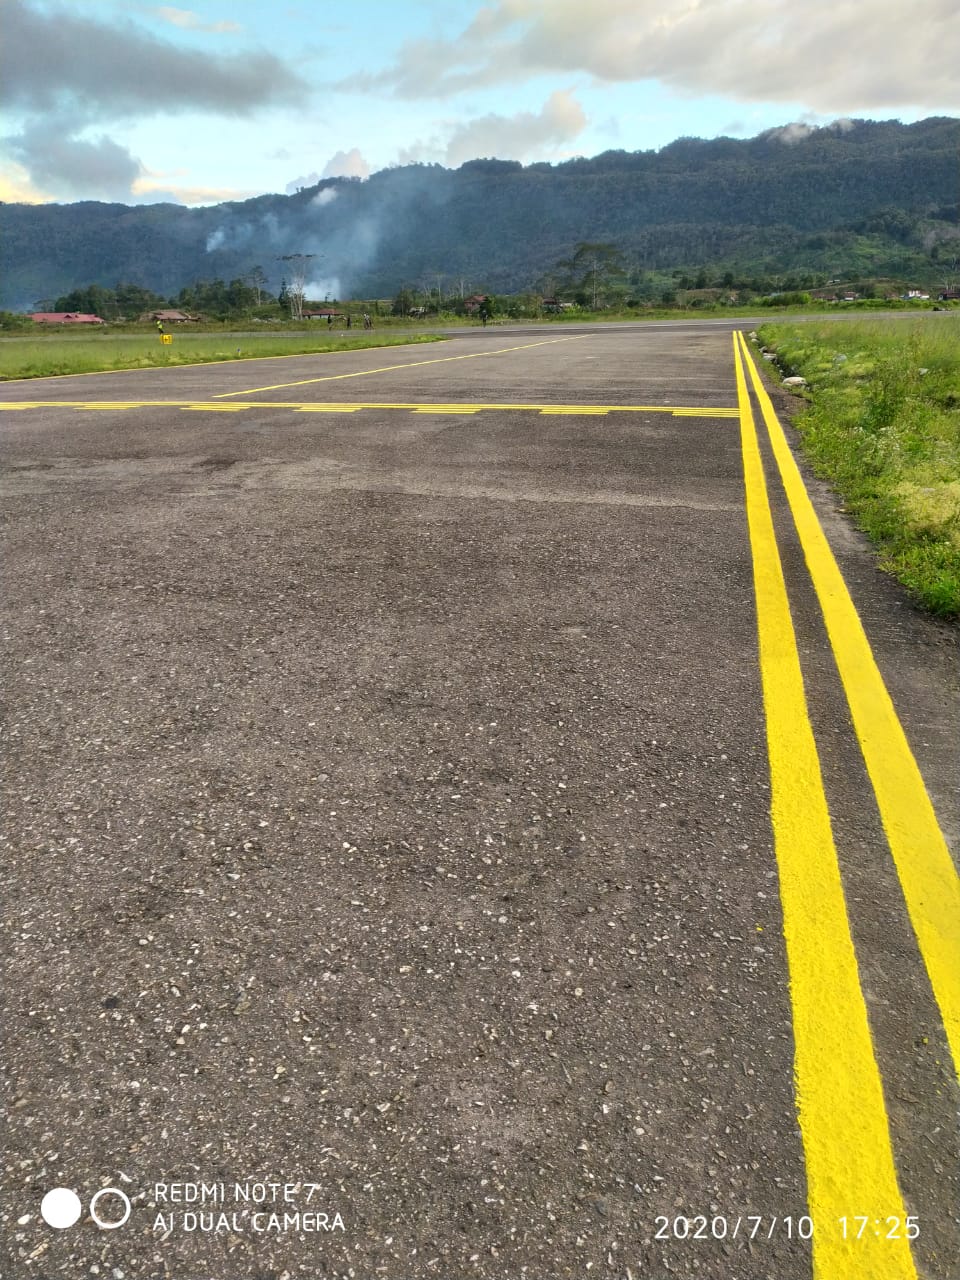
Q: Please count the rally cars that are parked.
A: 0